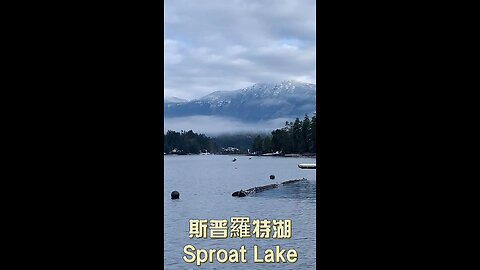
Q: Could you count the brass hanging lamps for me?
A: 0